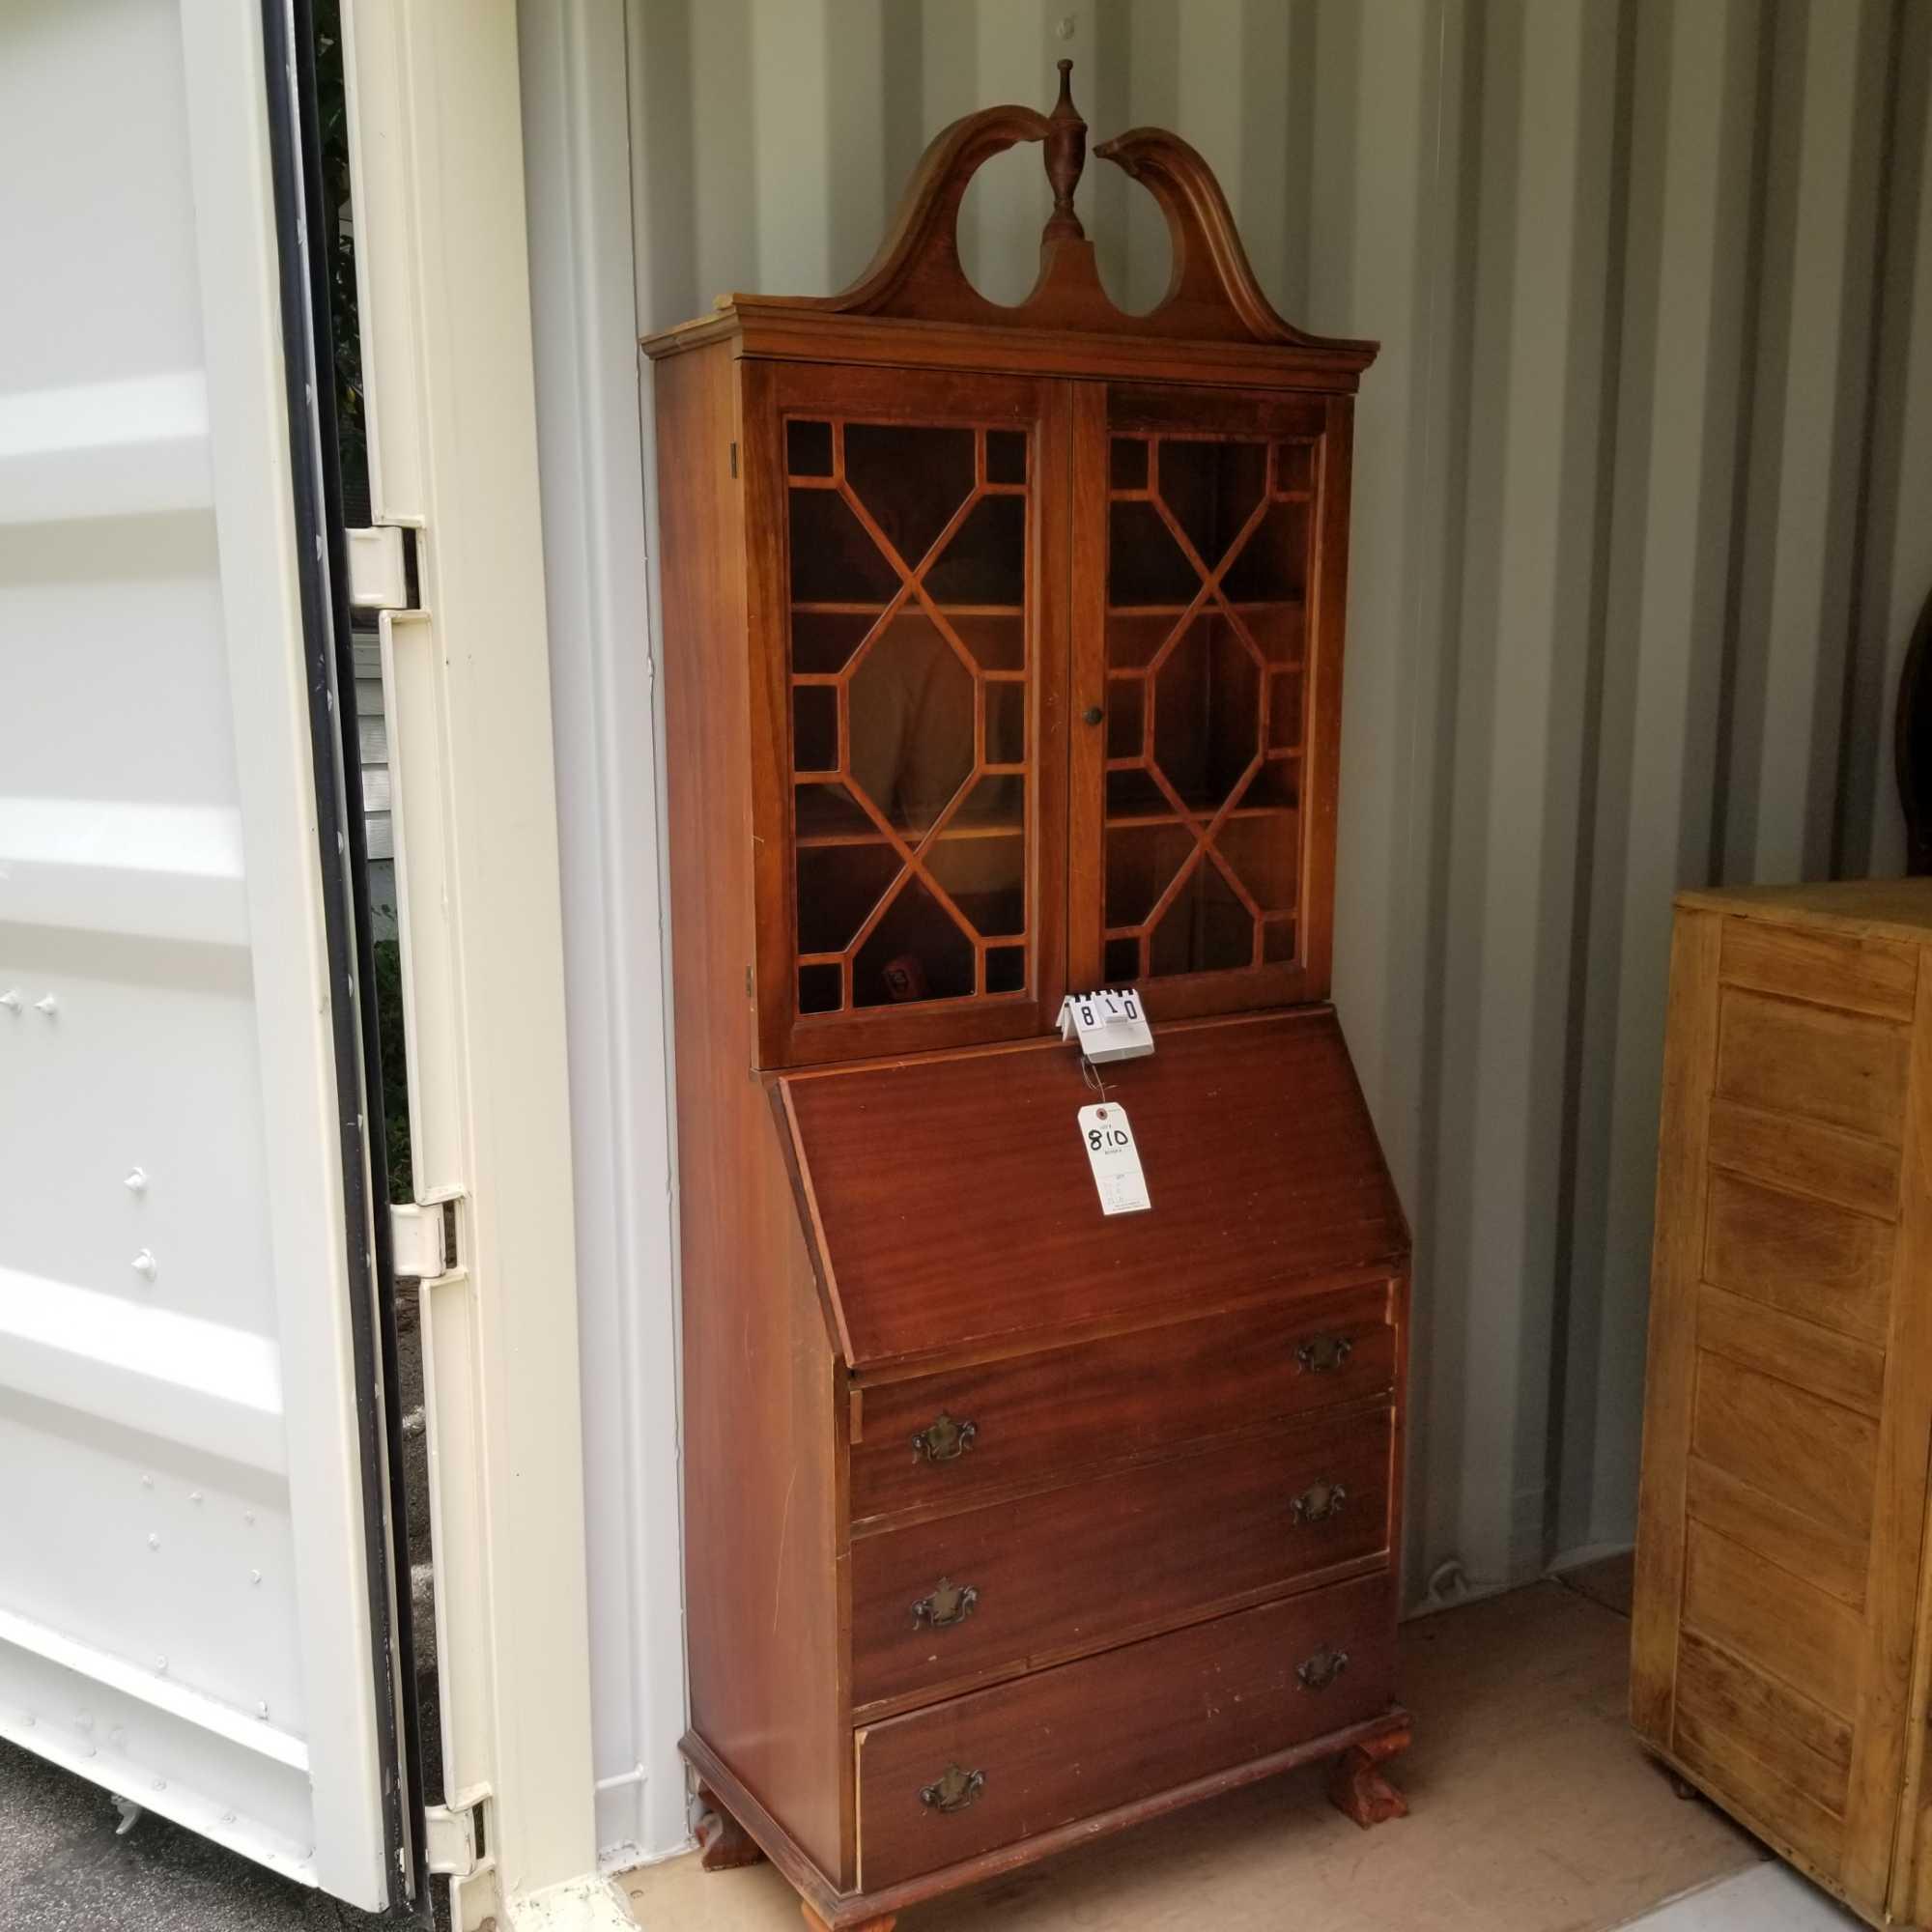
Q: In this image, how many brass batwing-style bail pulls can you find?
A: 6